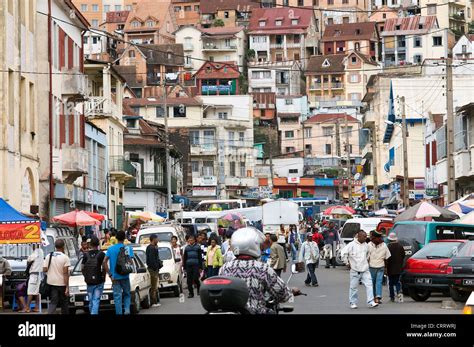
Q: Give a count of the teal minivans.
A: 1